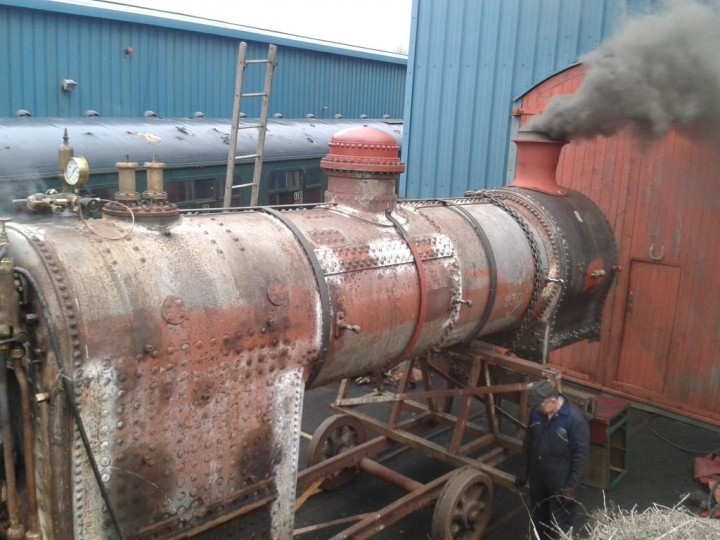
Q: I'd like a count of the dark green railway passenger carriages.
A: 1